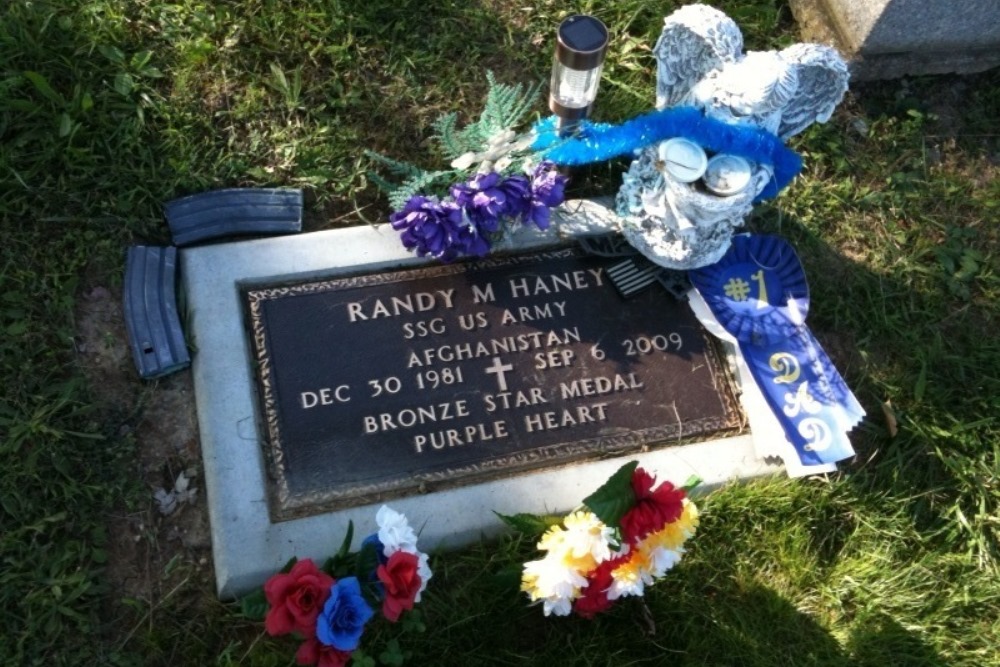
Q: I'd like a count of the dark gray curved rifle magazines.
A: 2